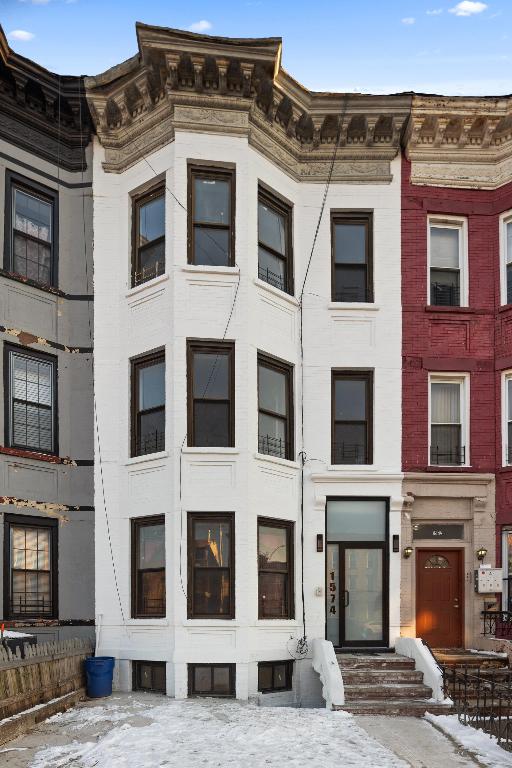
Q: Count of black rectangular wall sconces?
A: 2